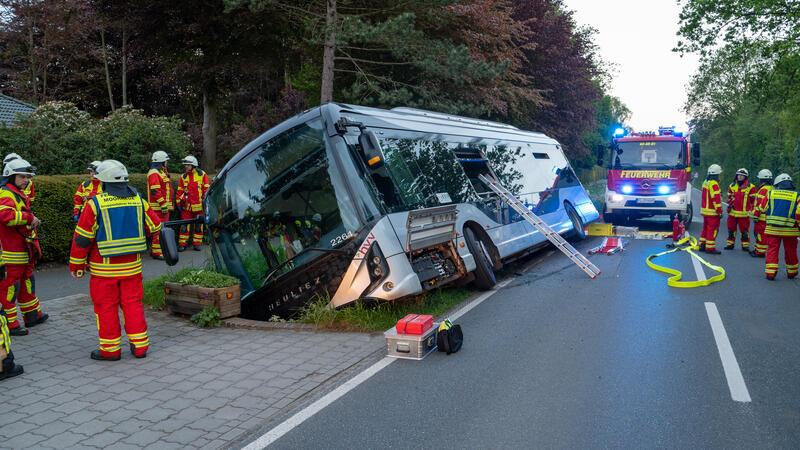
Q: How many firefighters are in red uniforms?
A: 10